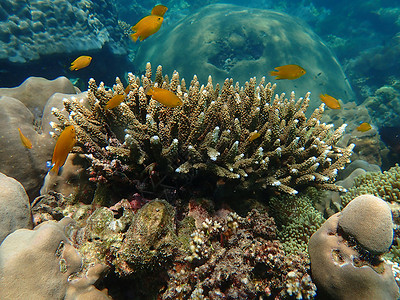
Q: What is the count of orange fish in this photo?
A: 11